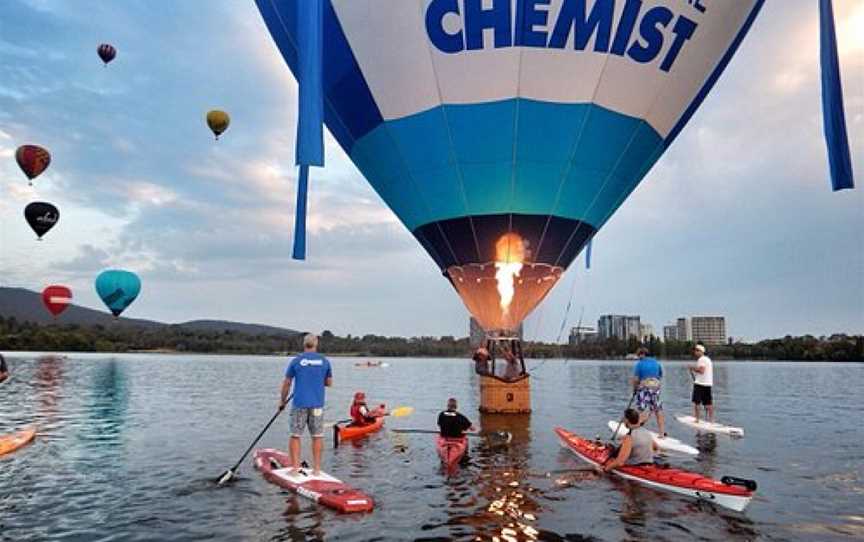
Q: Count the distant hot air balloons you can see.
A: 6